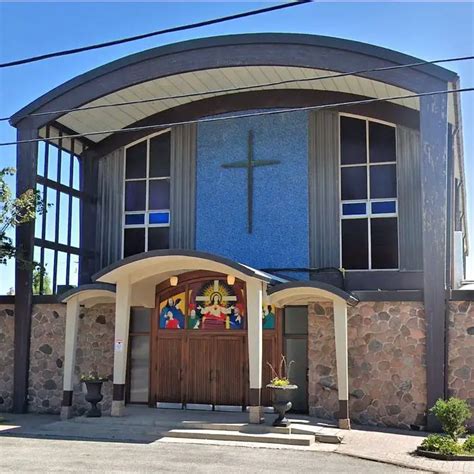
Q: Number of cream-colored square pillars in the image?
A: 4